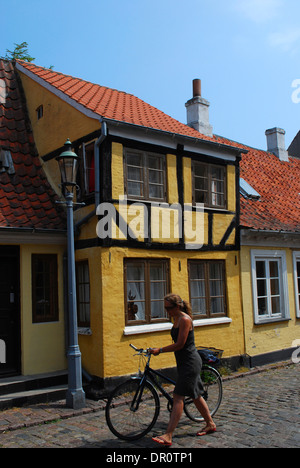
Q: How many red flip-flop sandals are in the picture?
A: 2